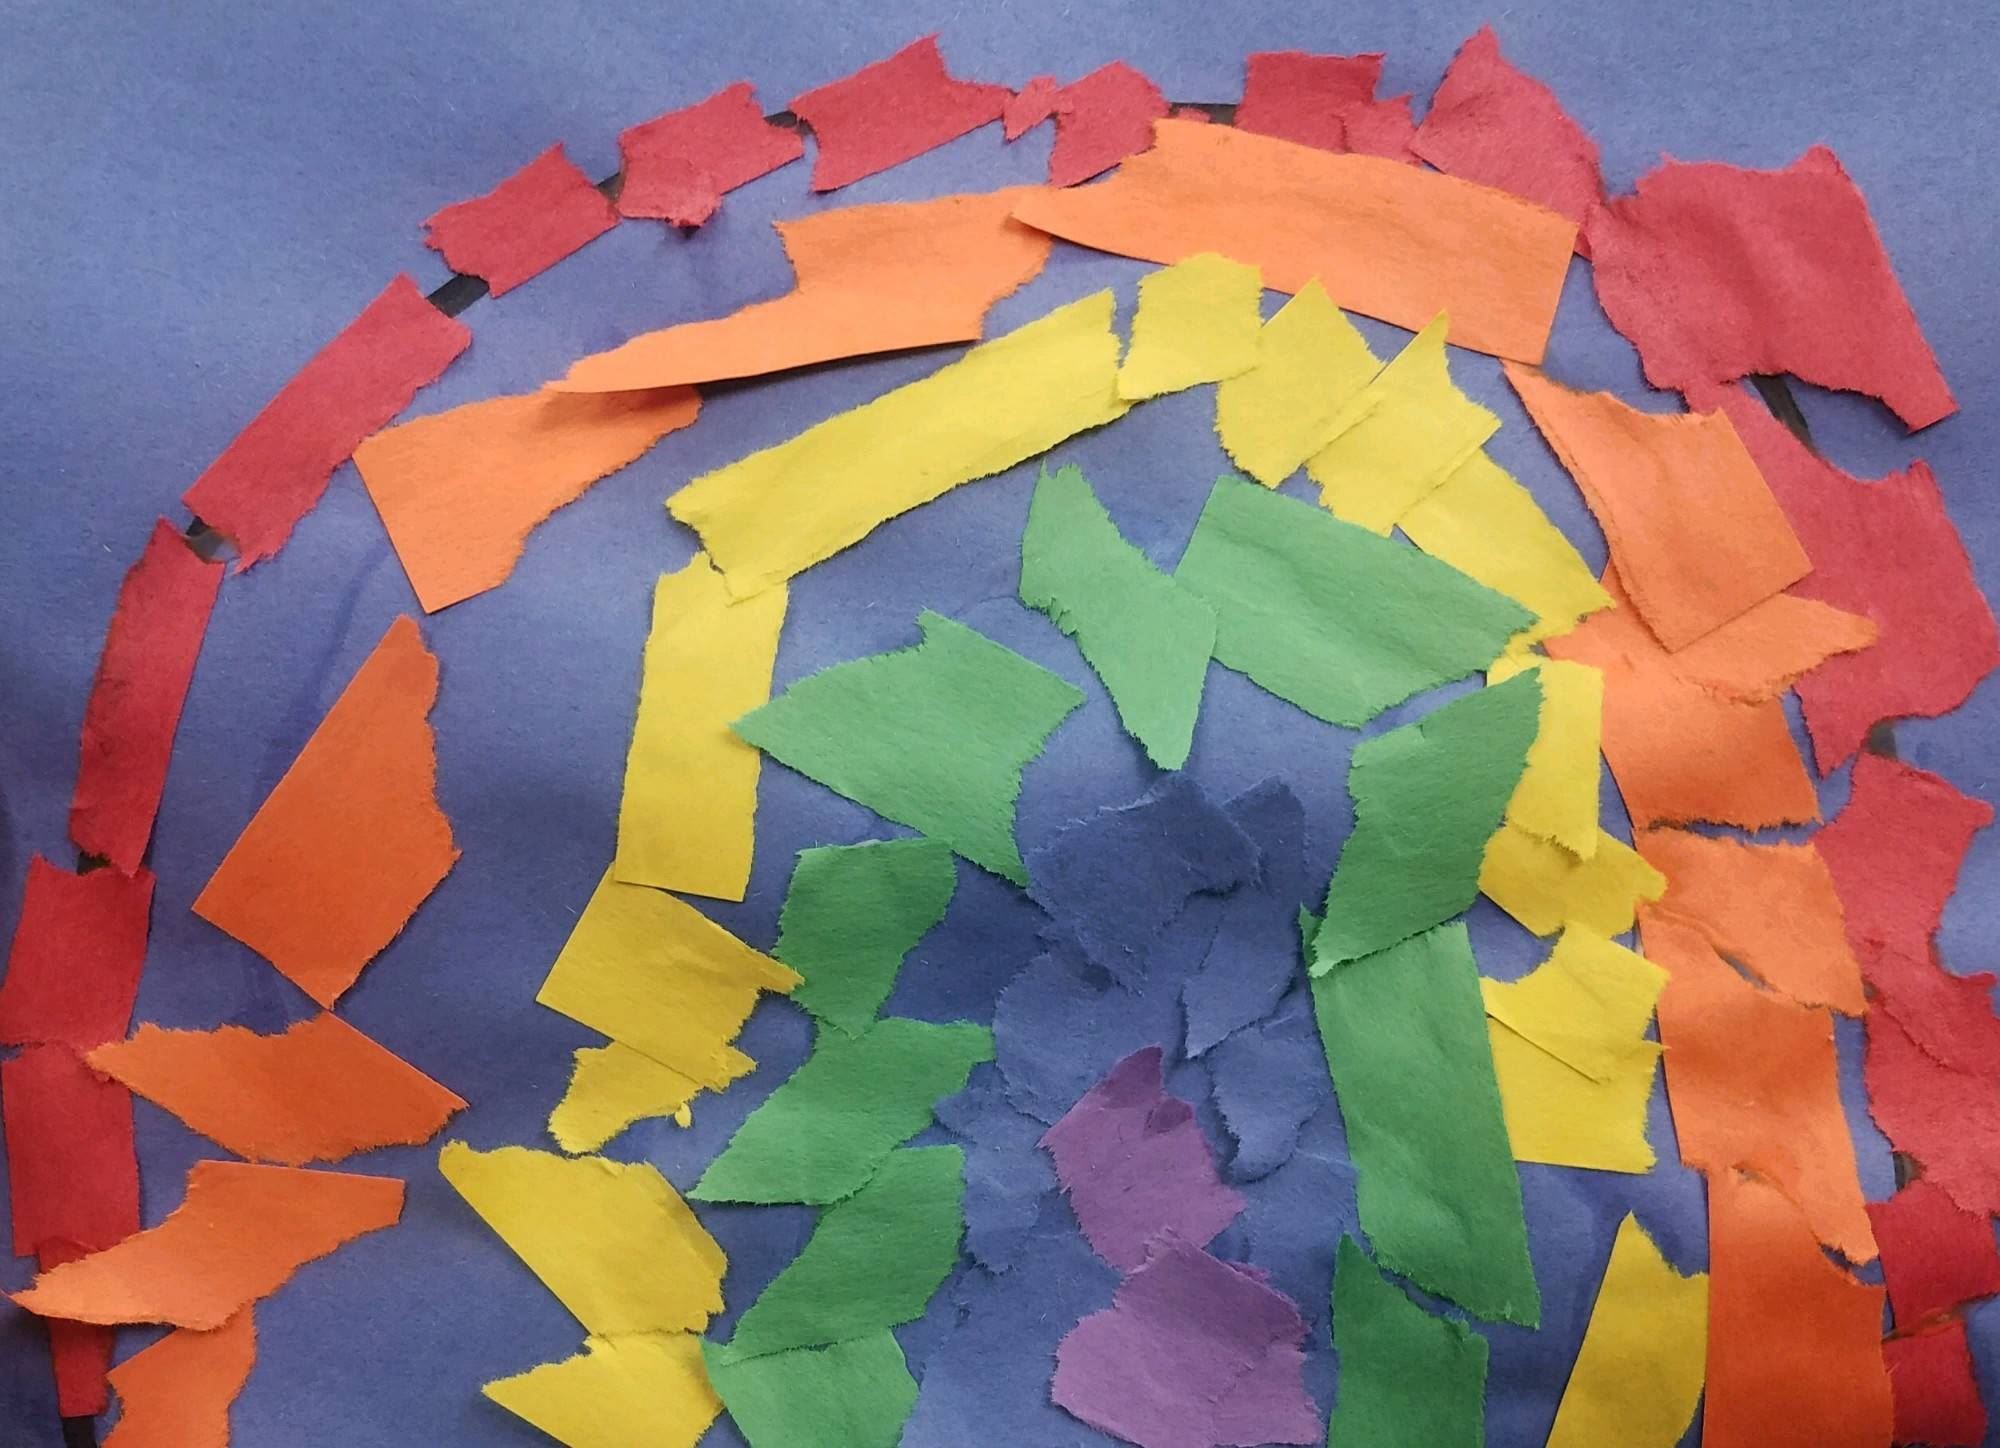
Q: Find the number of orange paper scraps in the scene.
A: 13